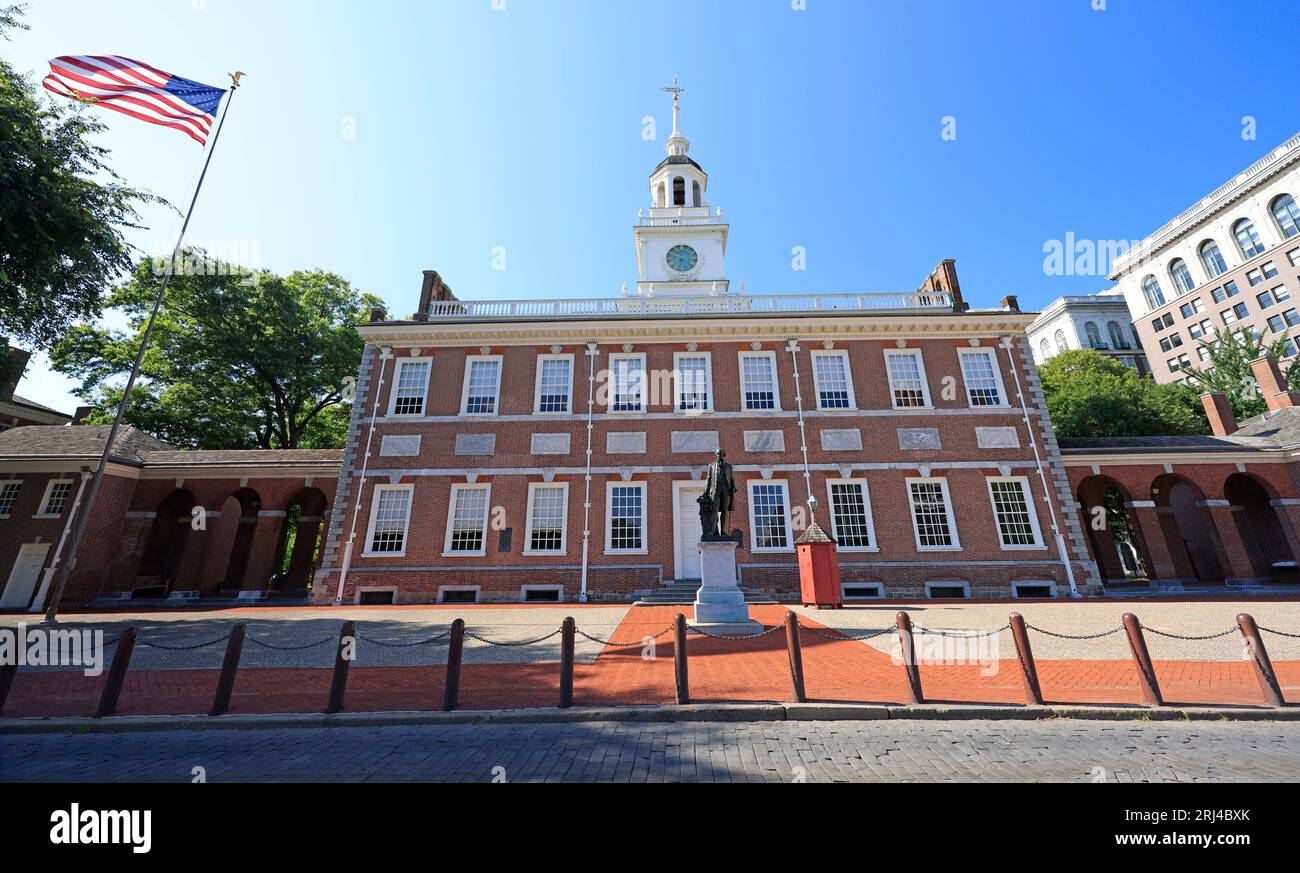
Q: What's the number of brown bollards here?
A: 12